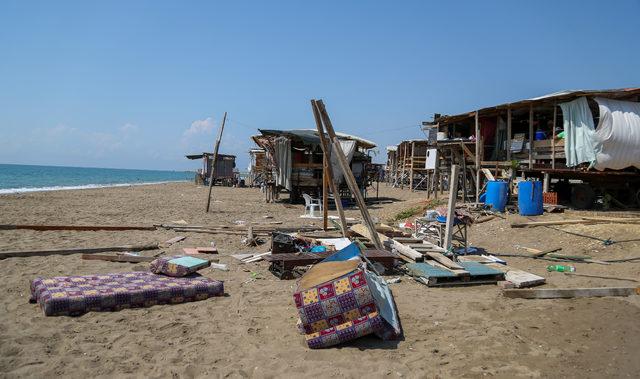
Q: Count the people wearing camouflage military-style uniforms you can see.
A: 0